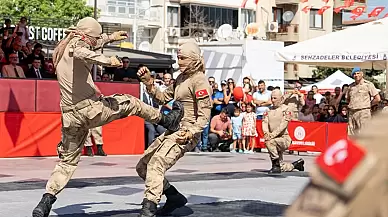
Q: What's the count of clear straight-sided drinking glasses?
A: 0